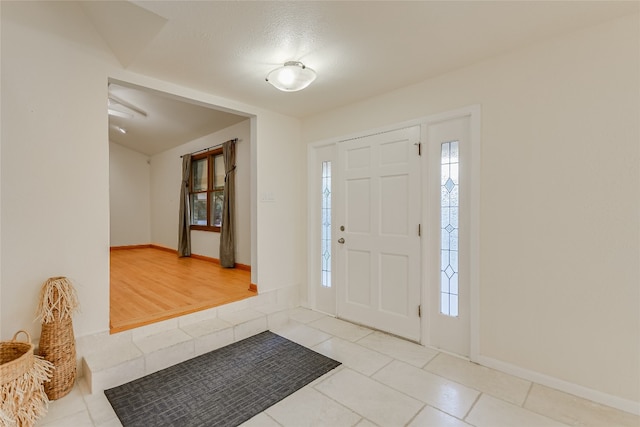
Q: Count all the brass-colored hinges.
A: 3